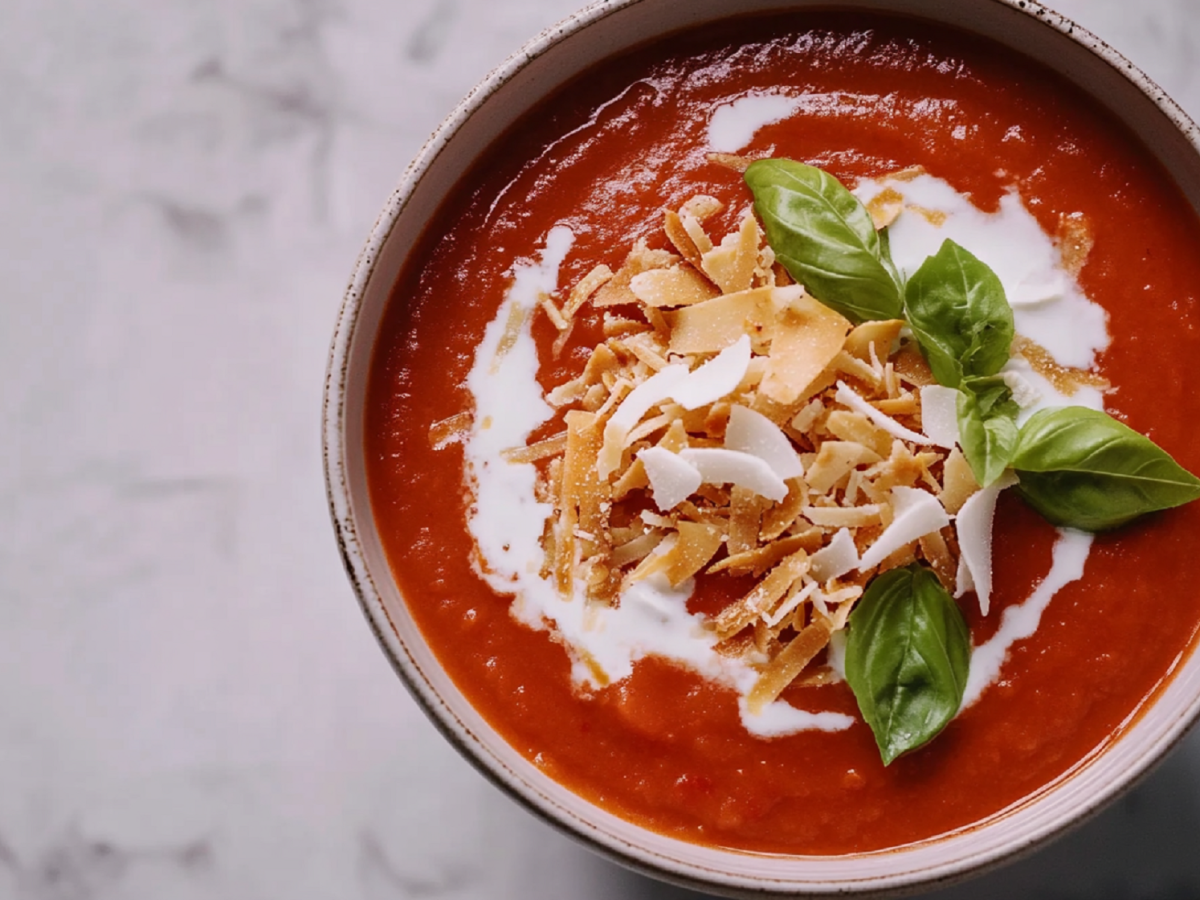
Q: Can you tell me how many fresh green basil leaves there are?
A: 5